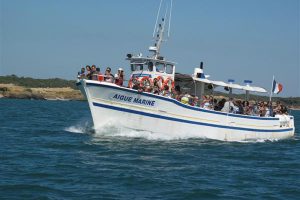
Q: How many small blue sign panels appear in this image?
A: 2